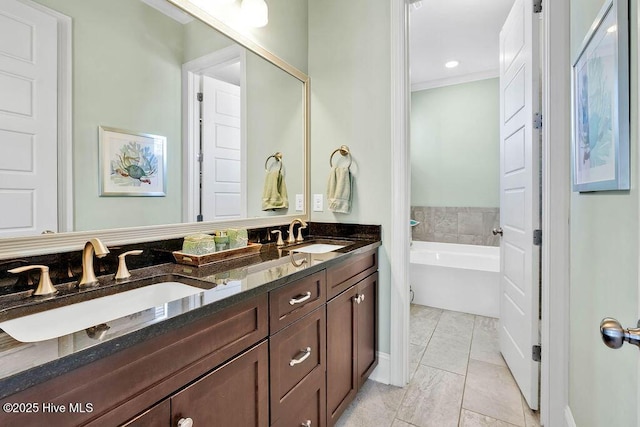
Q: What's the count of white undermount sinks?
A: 2